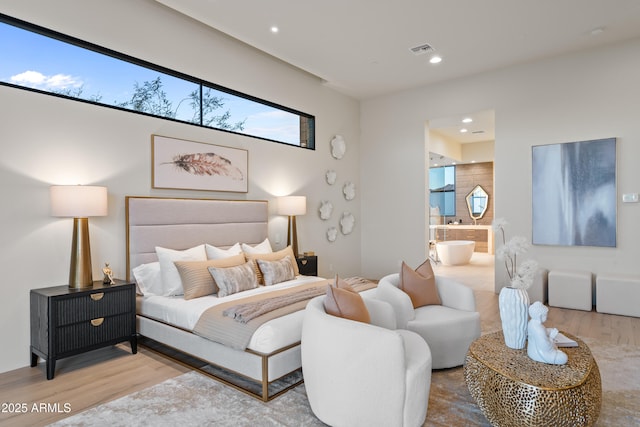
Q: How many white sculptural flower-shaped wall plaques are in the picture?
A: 6